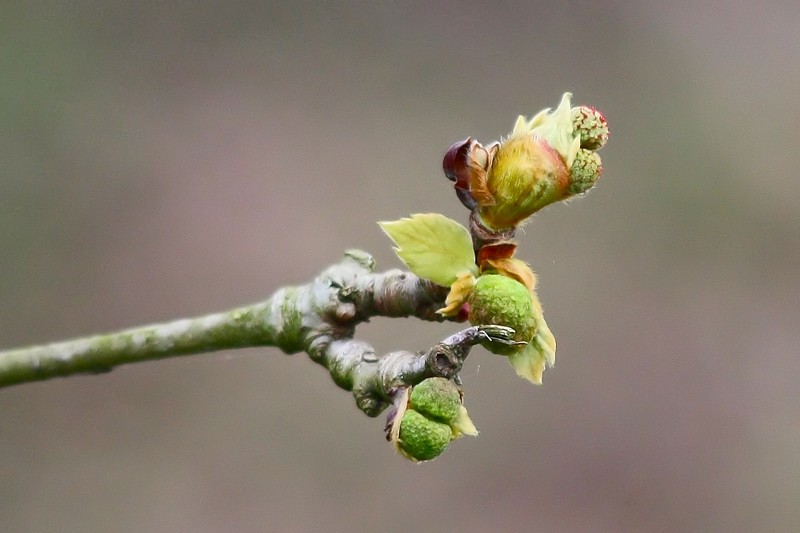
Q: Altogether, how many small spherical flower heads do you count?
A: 5